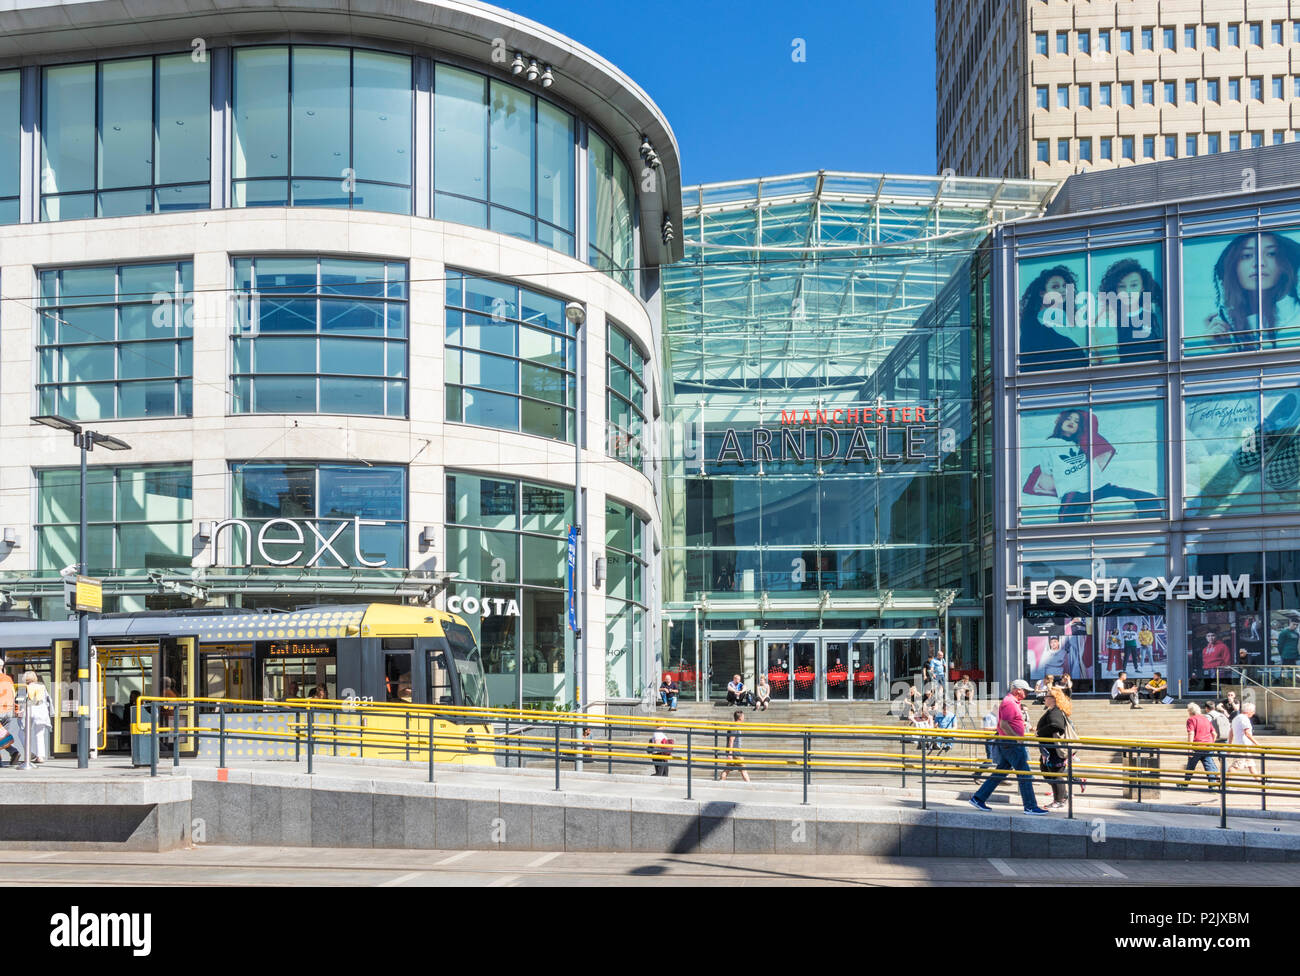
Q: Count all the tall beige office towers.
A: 1